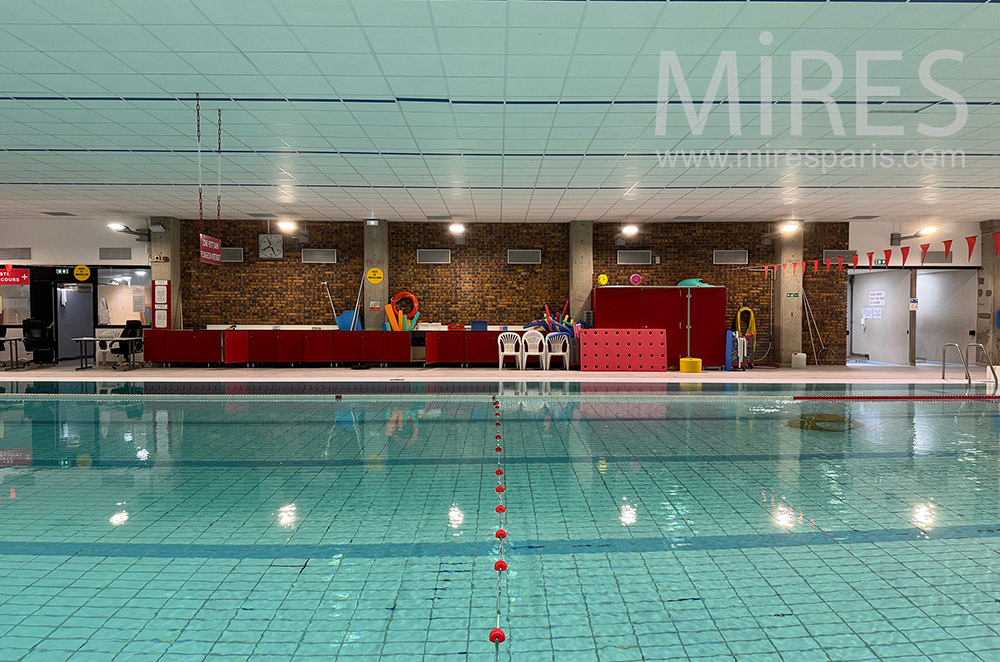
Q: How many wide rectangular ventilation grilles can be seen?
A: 10